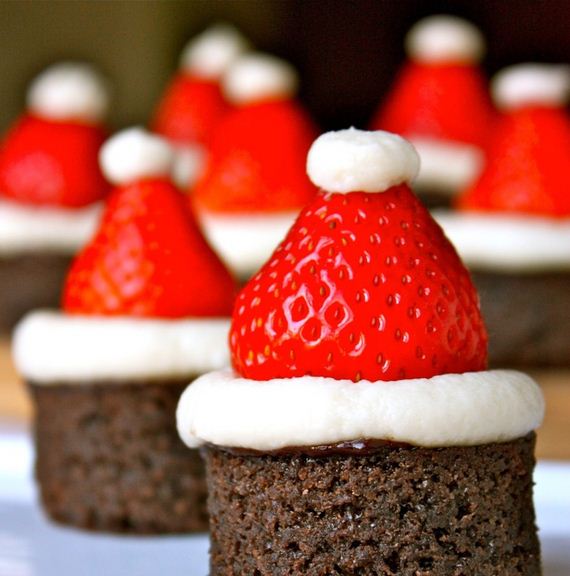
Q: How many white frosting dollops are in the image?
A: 7